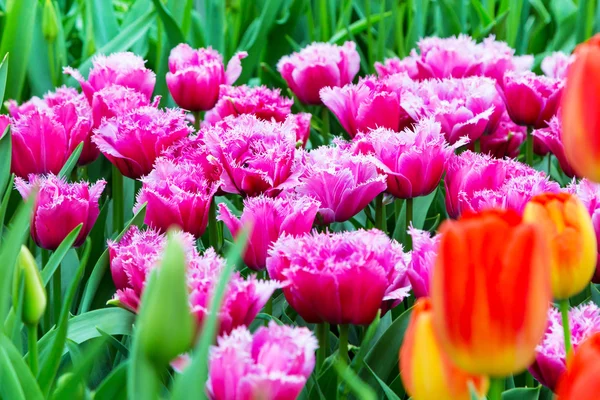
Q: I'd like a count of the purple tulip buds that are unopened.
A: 0